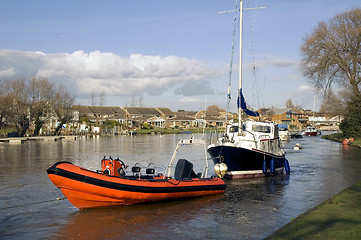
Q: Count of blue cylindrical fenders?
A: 3